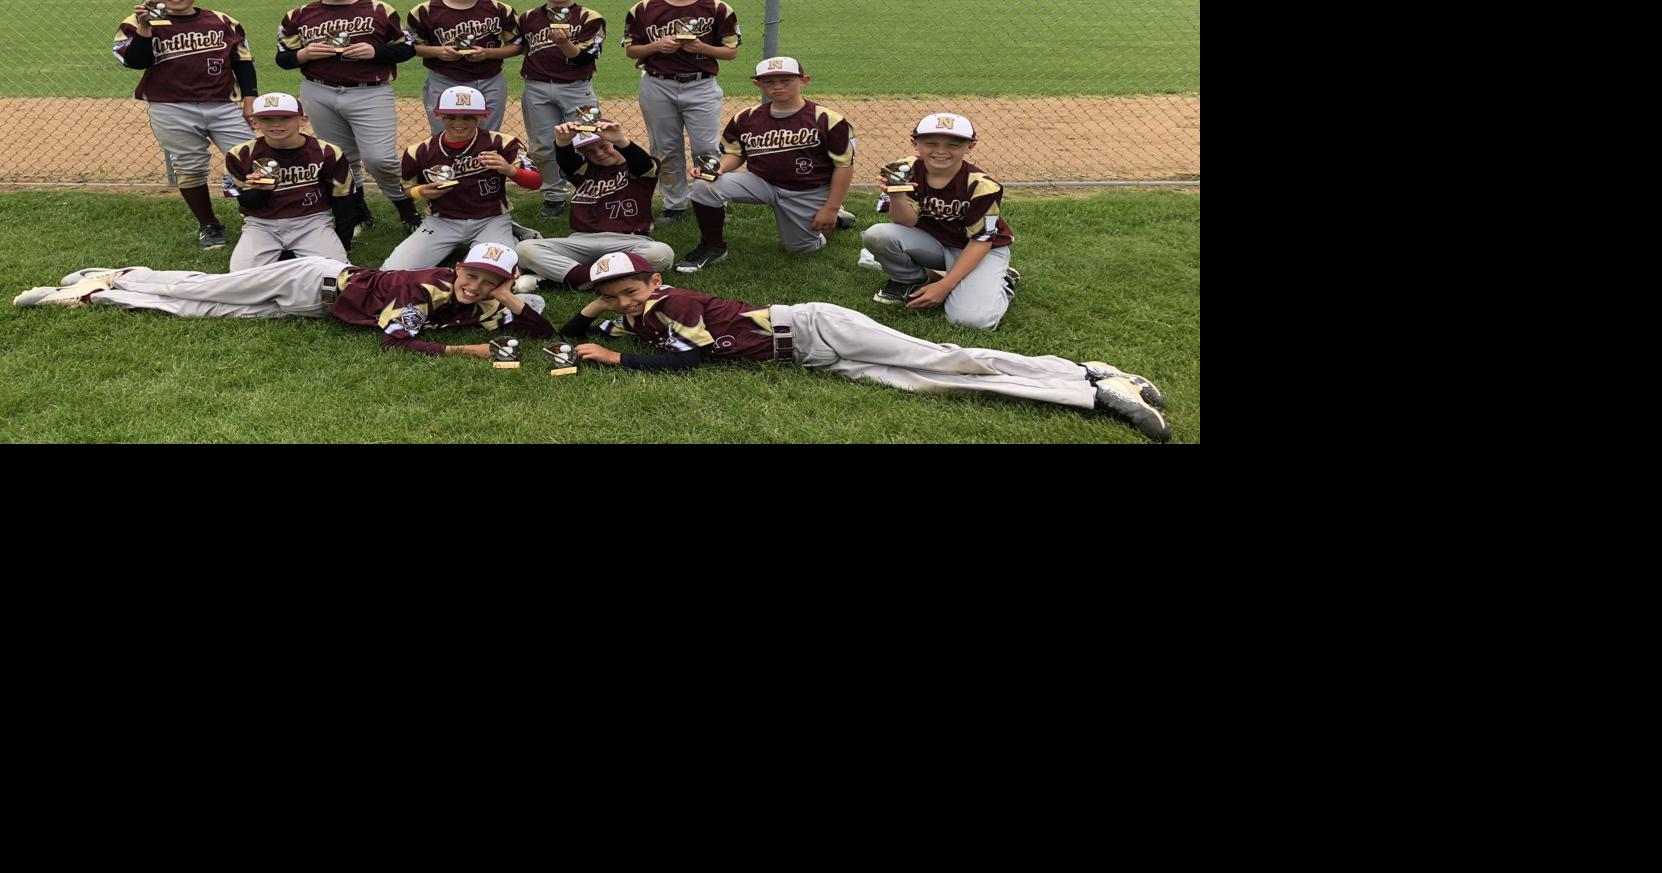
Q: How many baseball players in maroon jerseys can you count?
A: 12